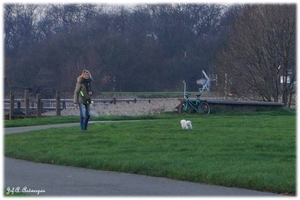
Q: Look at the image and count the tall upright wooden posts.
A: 4